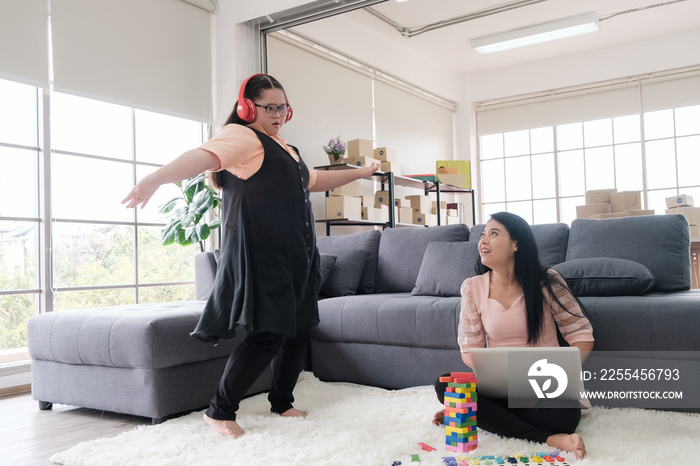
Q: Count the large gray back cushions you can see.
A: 4